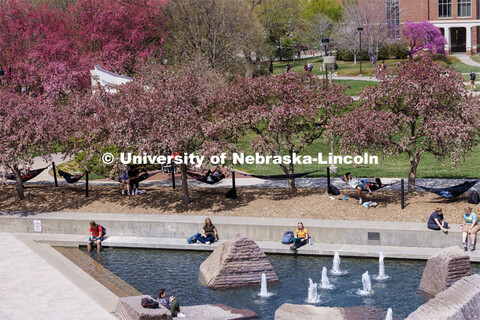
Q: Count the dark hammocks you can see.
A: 7